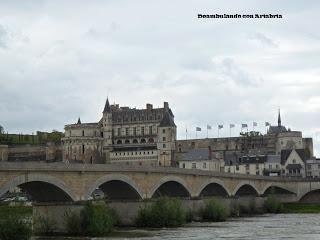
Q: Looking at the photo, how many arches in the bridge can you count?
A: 7